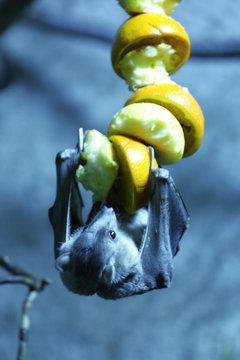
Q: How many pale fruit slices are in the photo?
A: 4